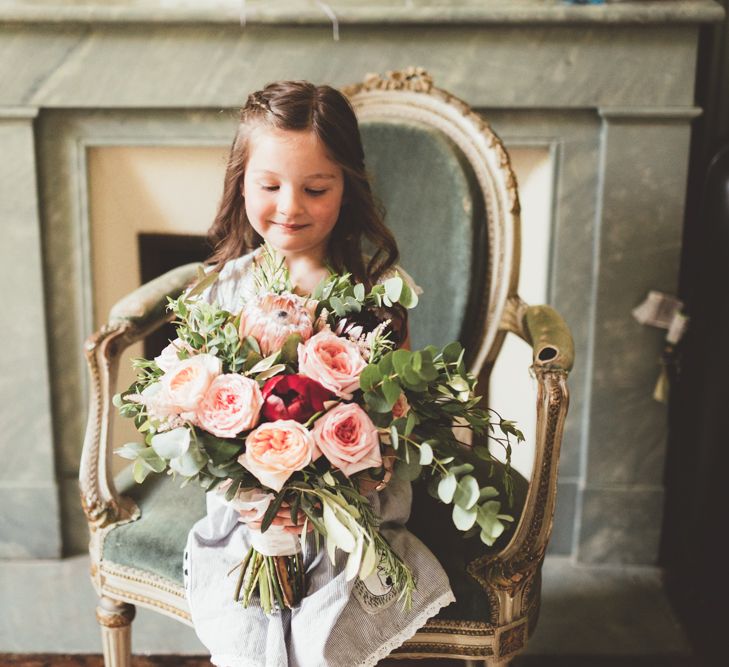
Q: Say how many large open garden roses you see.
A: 5